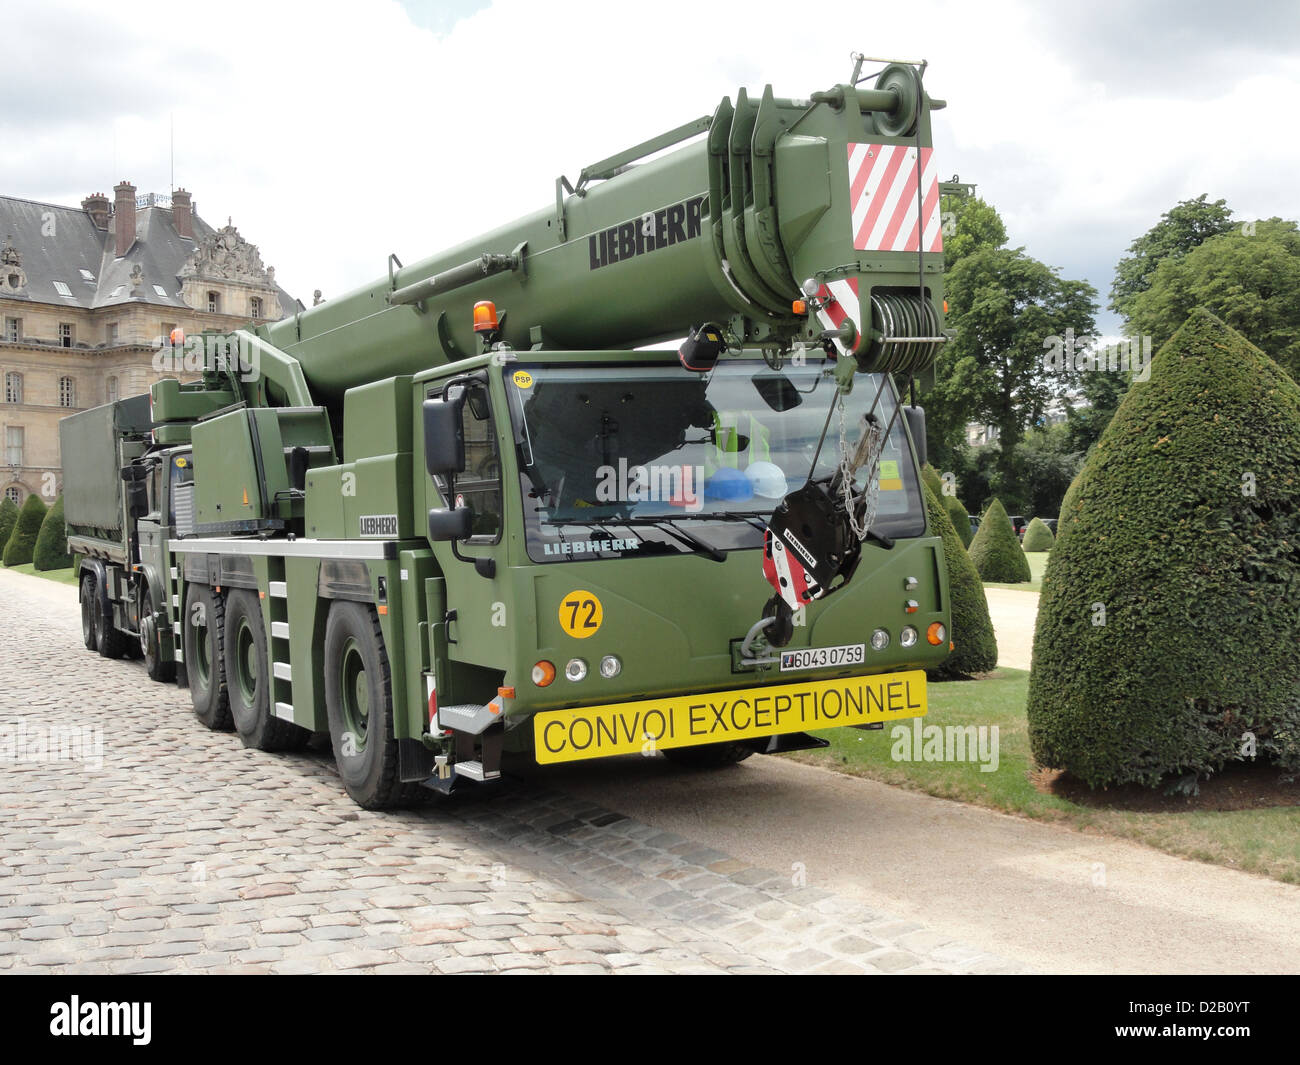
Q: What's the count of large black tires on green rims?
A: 3